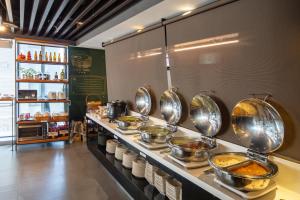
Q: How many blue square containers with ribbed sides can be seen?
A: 0